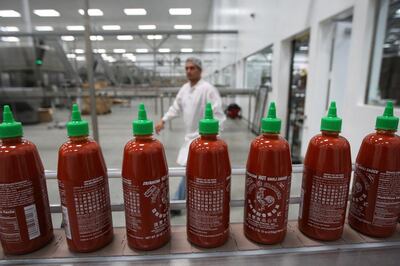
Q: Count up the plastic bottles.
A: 7